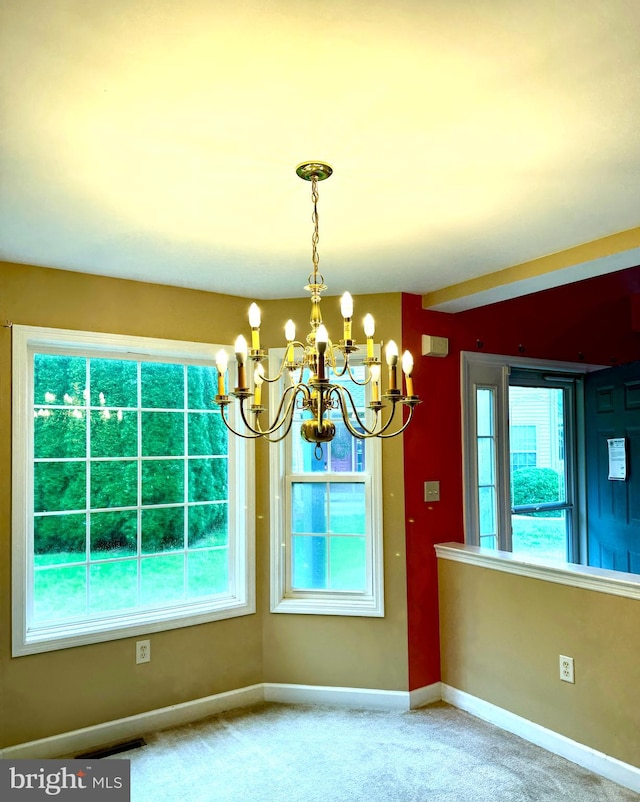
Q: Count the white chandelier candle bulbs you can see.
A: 11